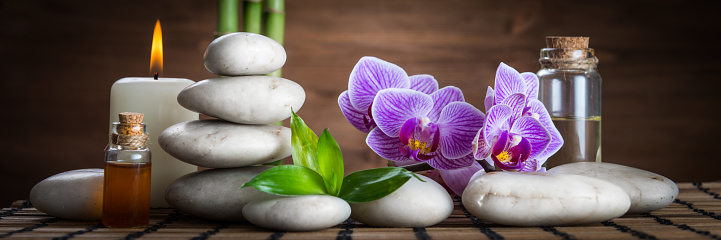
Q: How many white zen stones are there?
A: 9